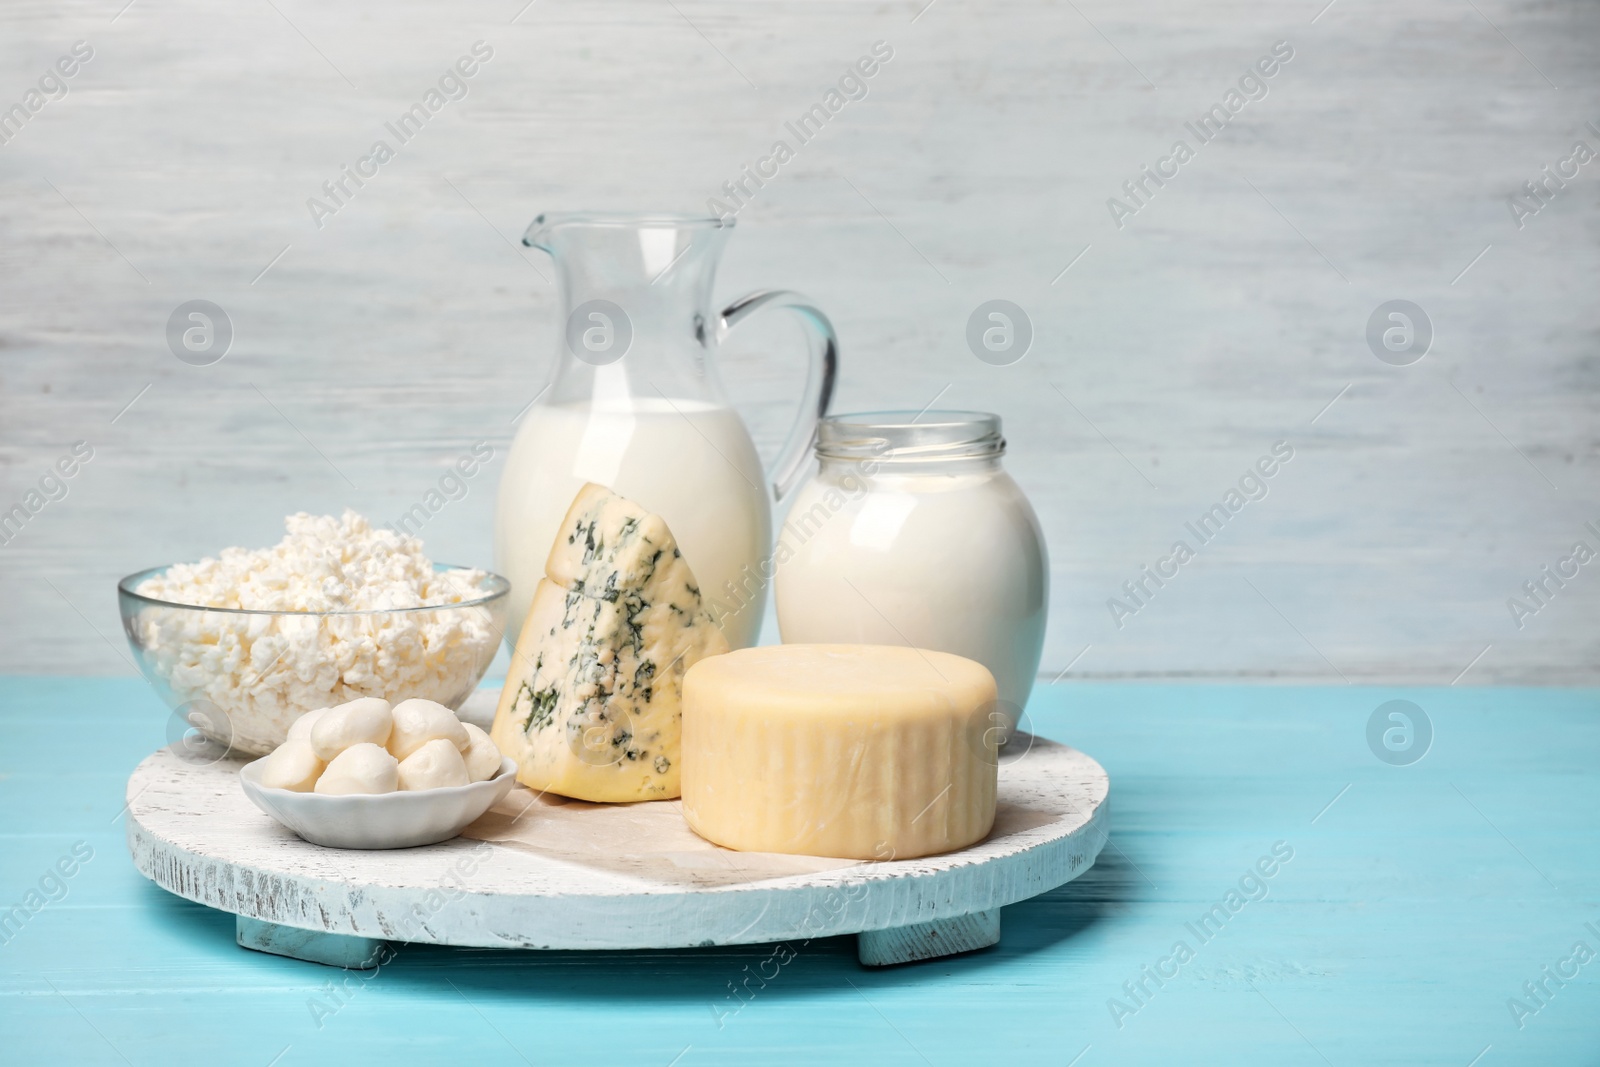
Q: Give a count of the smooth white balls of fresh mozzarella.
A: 7